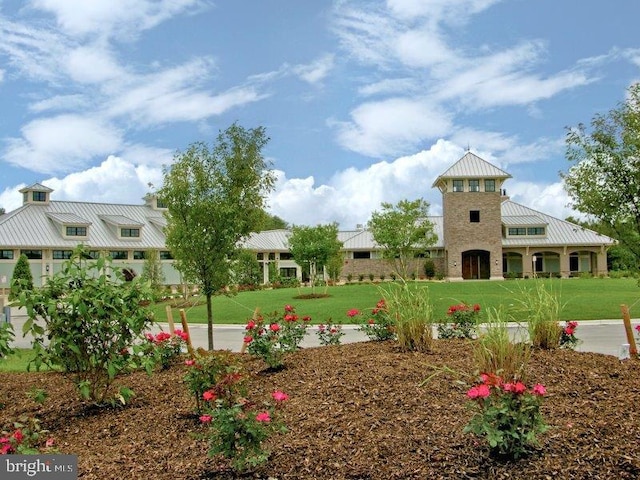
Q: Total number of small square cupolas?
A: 2